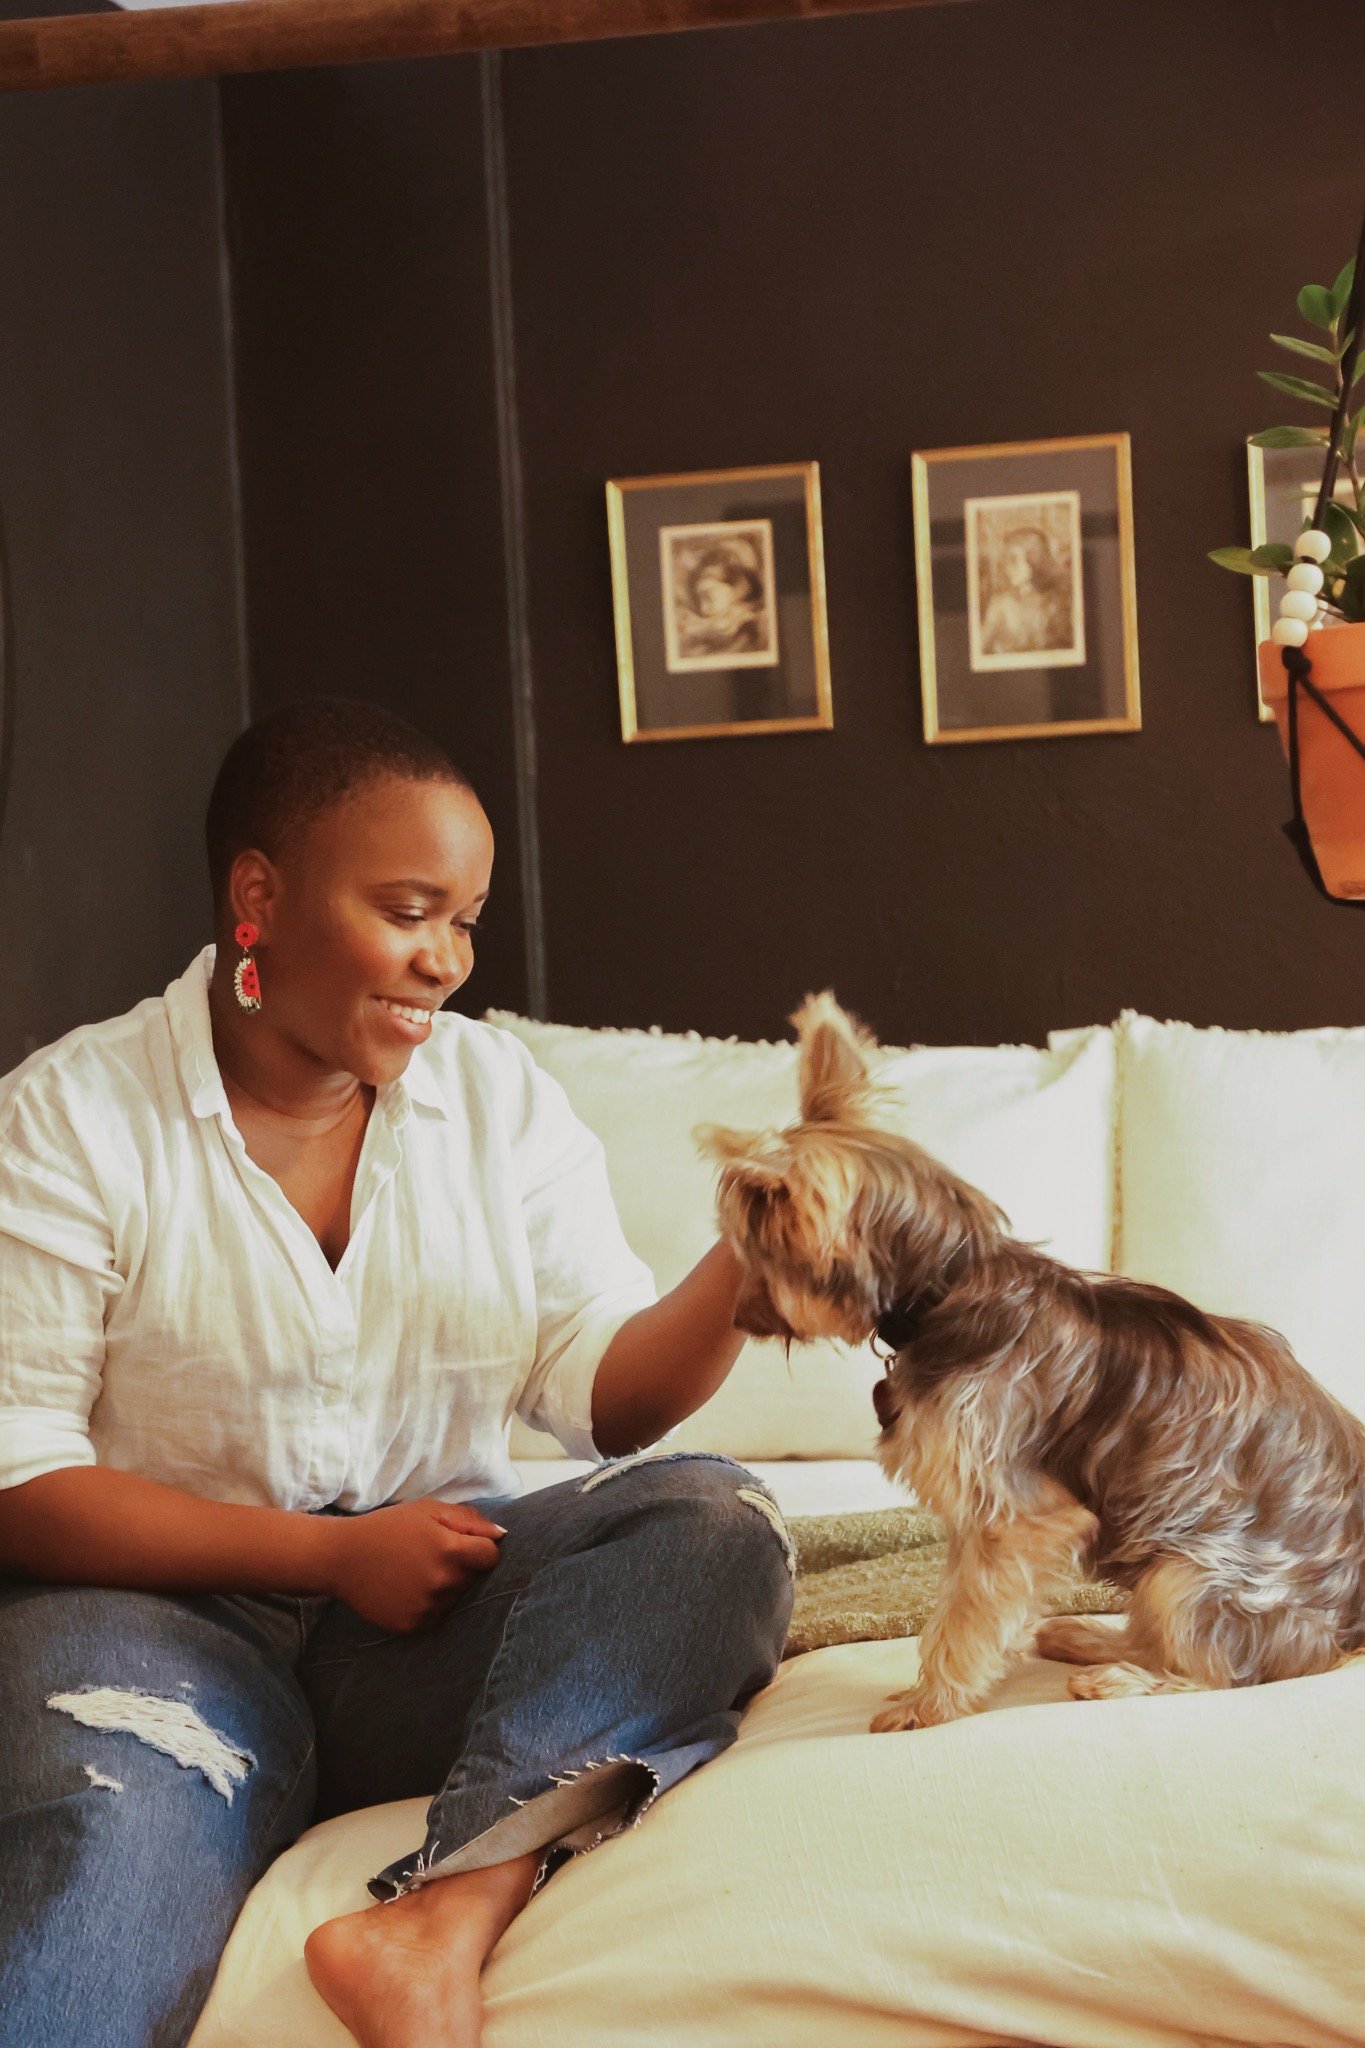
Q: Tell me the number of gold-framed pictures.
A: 3